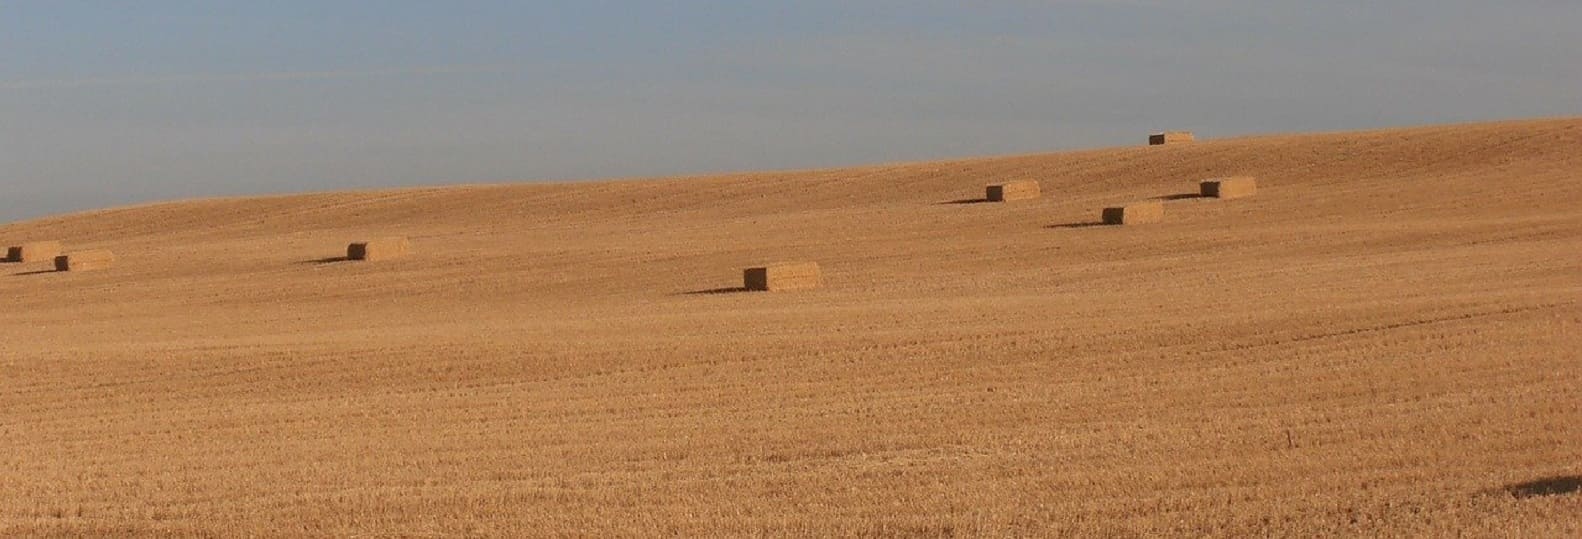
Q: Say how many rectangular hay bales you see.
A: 8